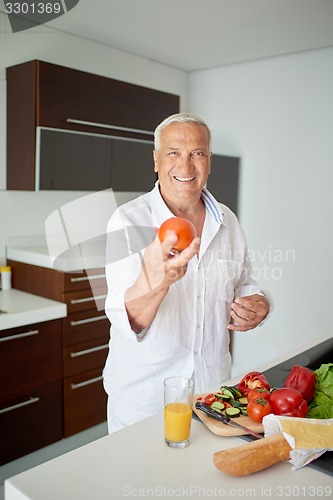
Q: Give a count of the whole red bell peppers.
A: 2